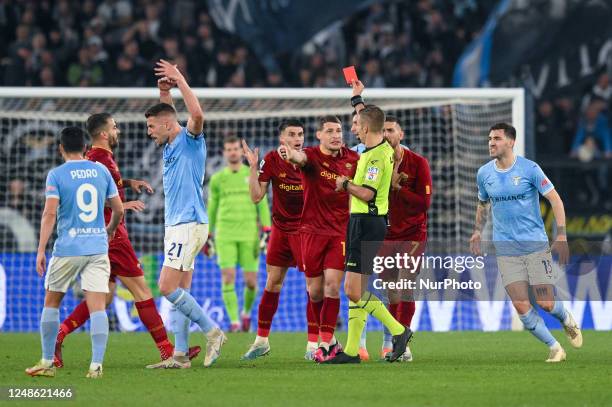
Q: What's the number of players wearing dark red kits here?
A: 4